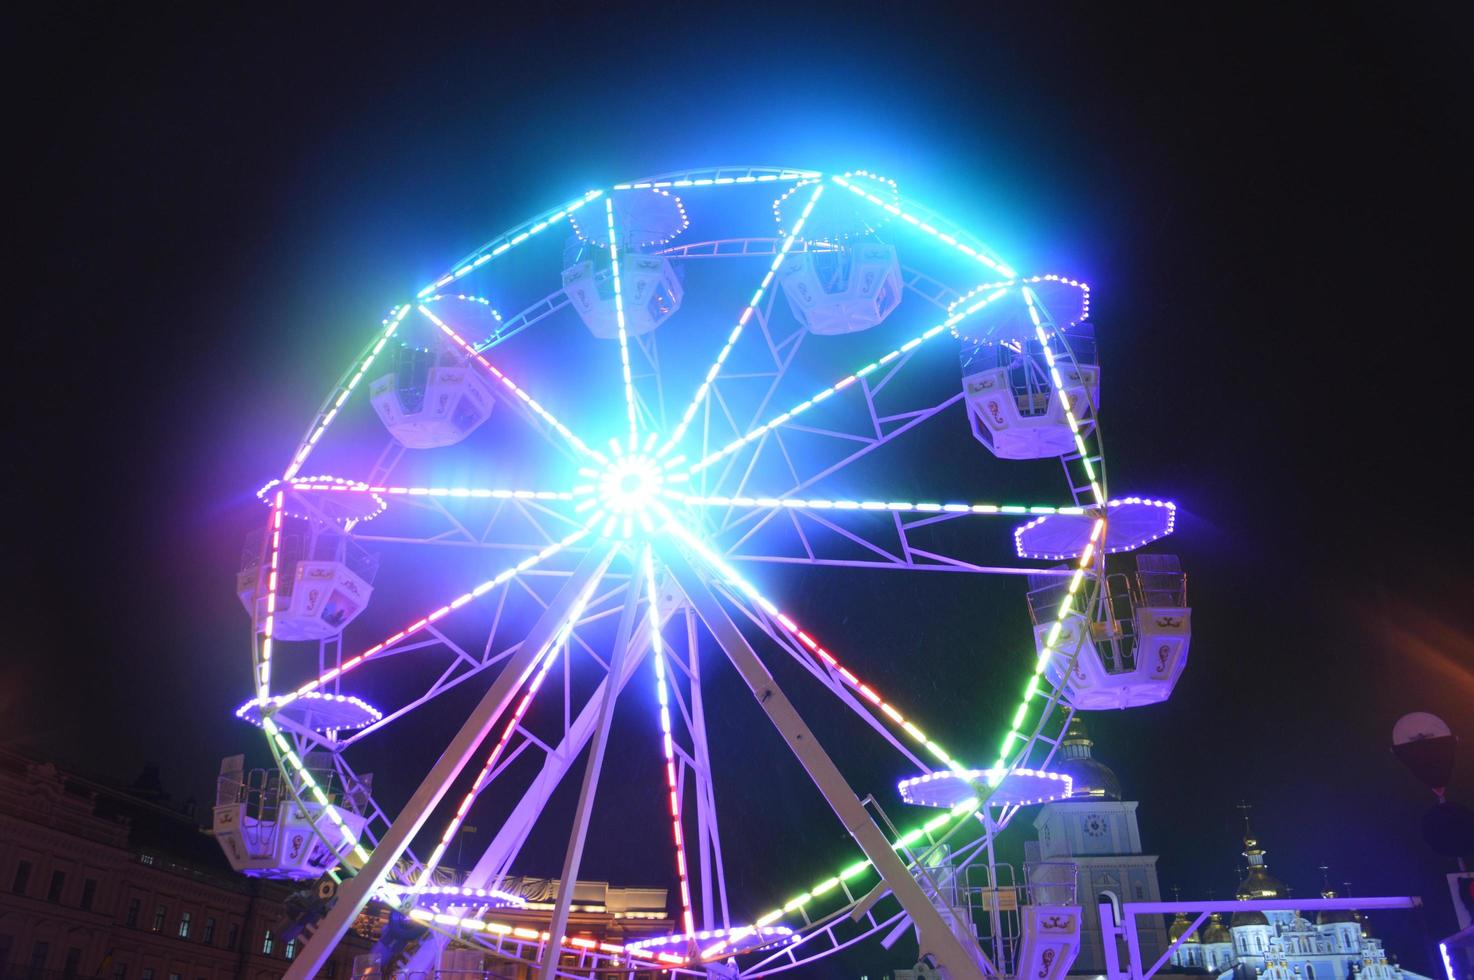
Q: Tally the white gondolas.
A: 8